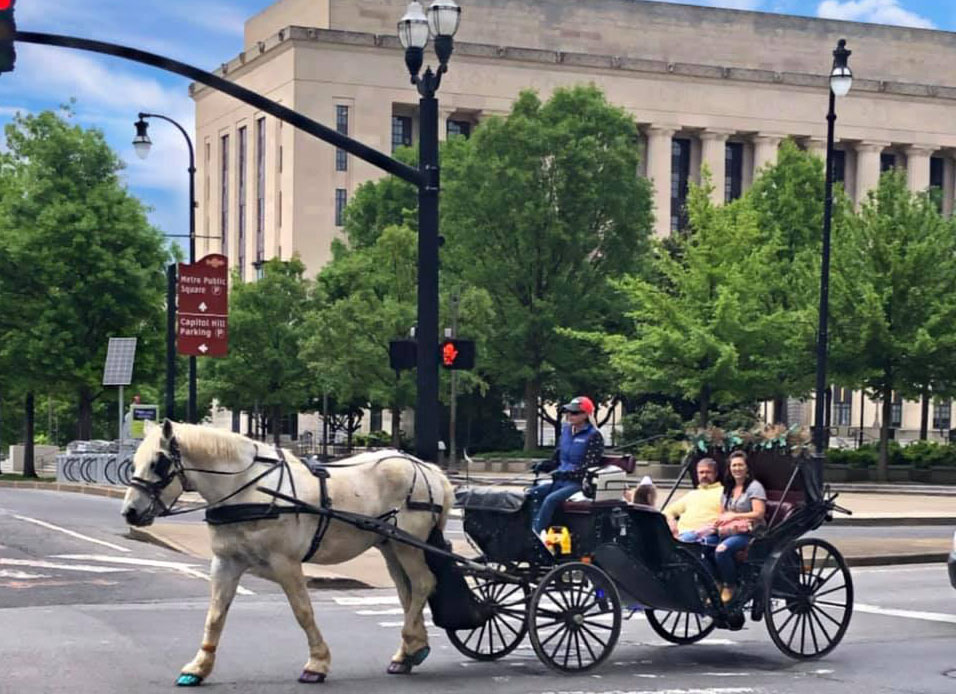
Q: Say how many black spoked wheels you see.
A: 4